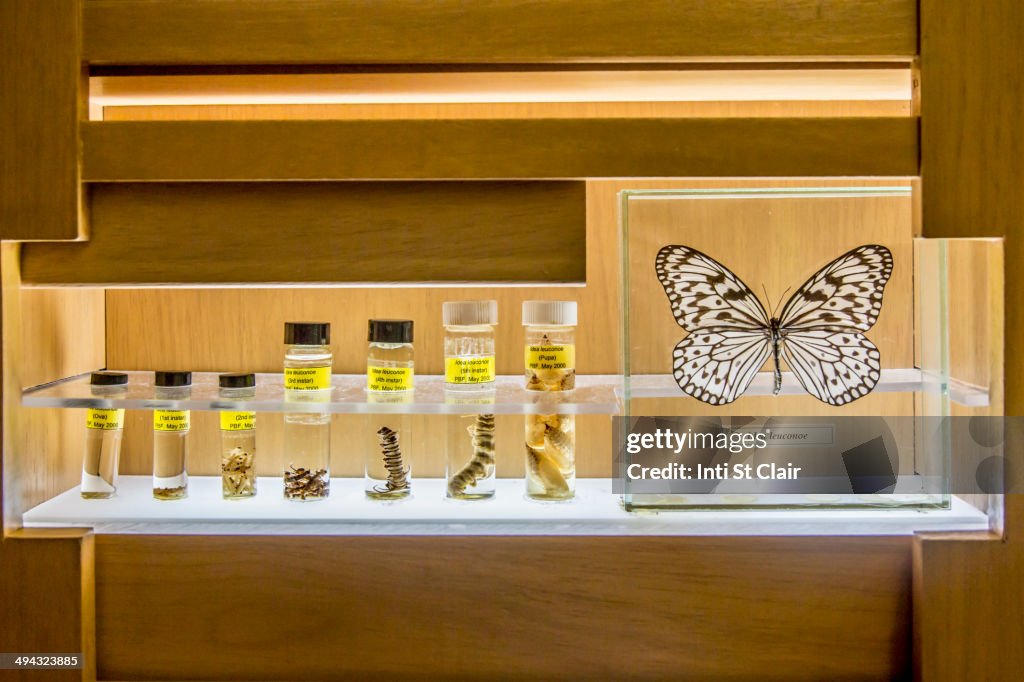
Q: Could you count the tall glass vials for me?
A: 4